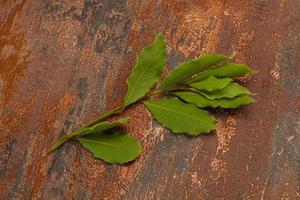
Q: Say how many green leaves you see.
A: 9